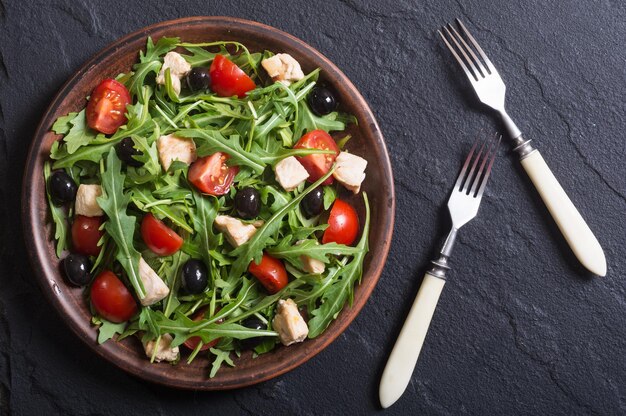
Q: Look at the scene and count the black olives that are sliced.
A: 0